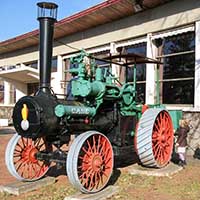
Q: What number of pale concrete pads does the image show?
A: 3